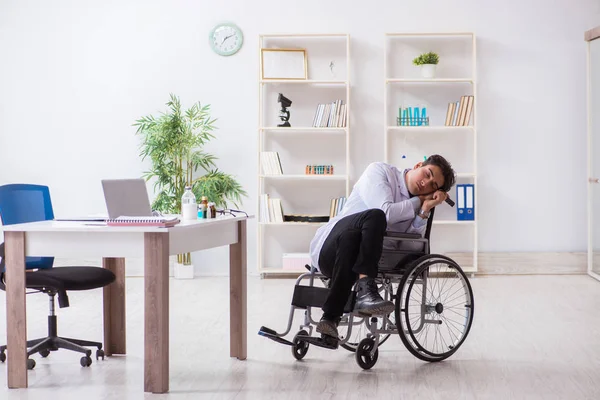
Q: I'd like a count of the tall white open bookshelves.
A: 2